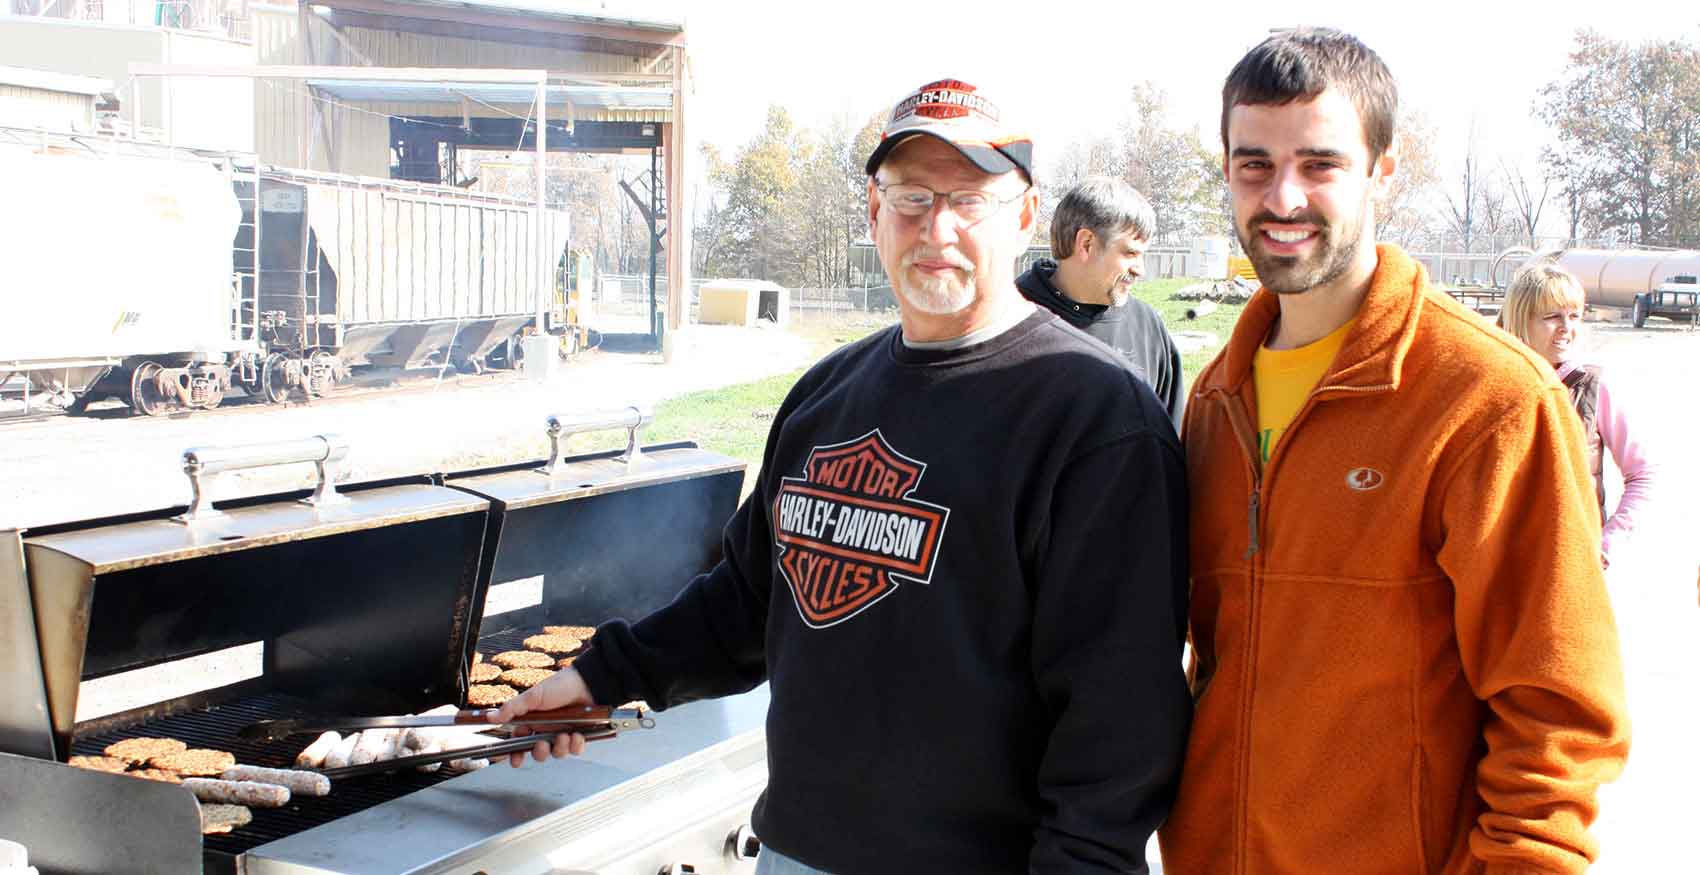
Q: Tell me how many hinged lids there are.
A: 2